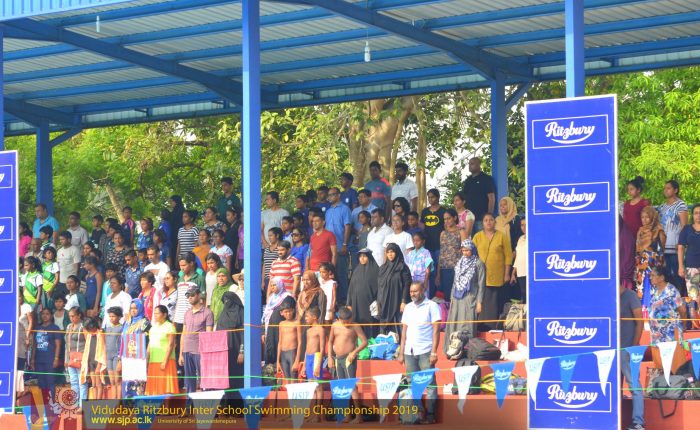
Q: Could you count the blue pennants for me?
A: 9